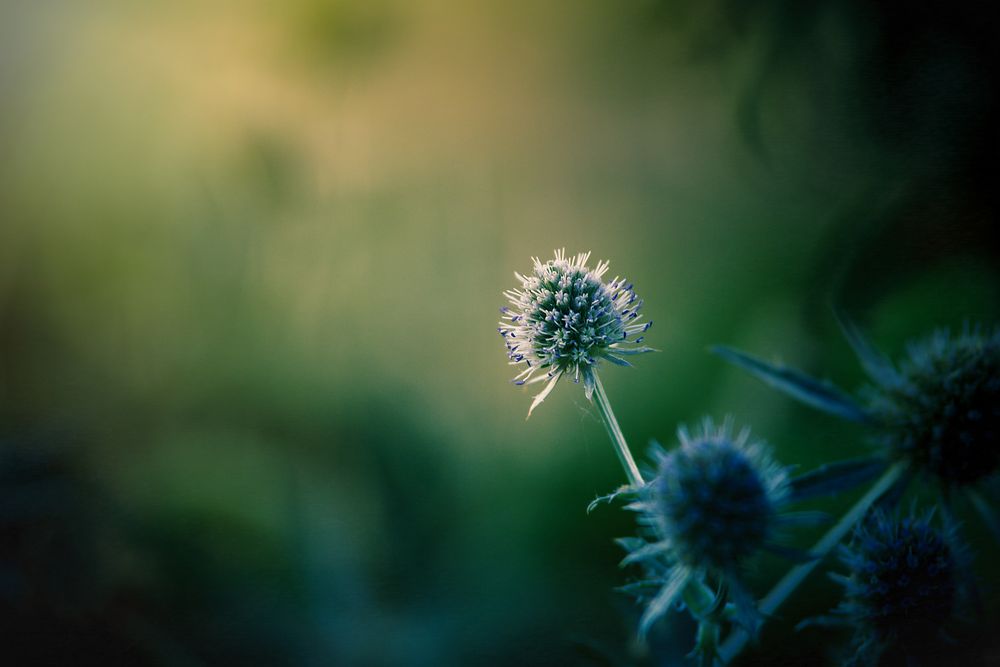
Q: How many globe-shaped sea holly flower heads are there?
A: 4